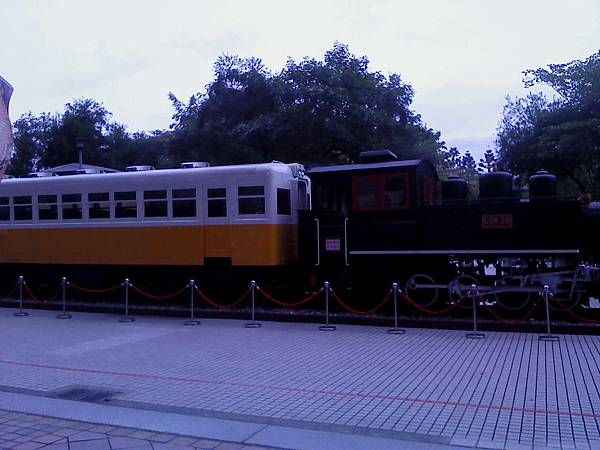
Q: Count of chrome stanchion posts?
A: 9